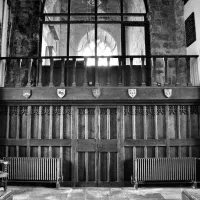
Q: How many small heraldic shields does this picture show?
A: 5